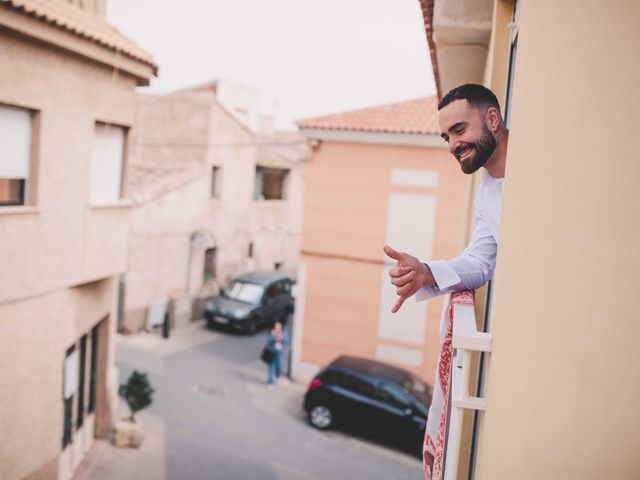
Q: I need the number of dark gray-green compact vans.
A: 1